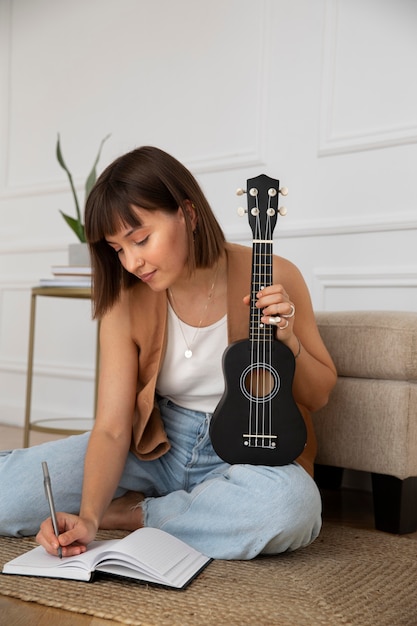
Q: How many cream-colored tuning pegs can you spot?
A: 4